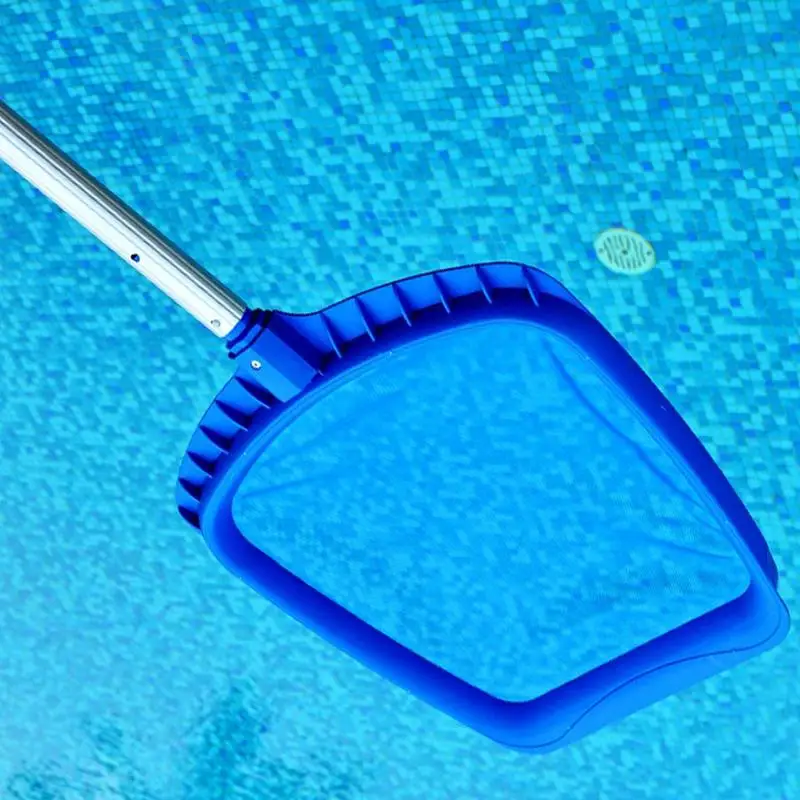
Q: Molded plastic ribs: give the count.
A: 12